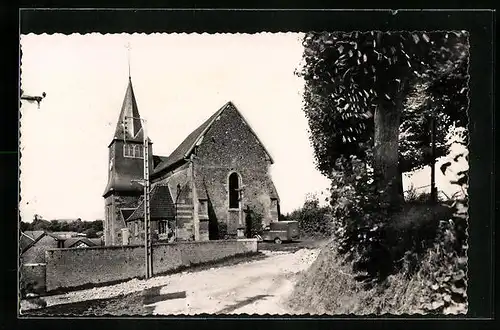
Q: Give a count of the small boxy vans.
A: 1